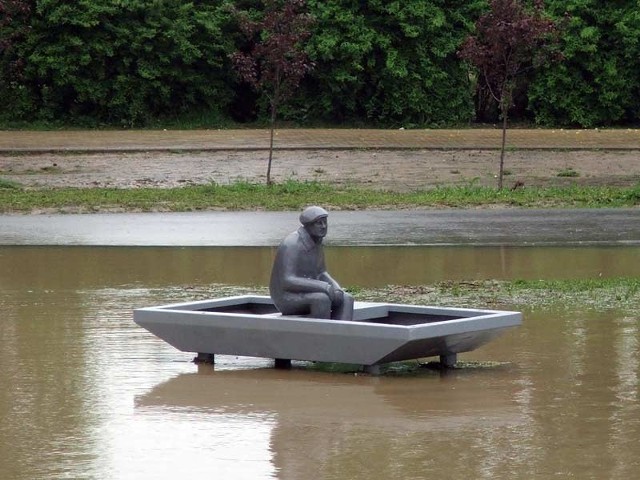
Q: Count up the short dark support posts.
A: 4